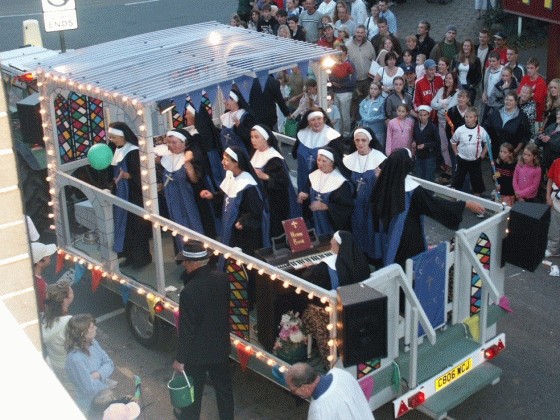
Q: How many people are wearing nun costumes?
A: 11